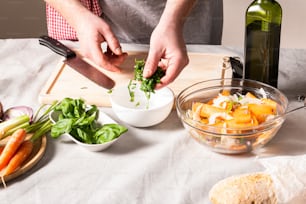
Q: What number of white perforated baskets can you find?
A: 0